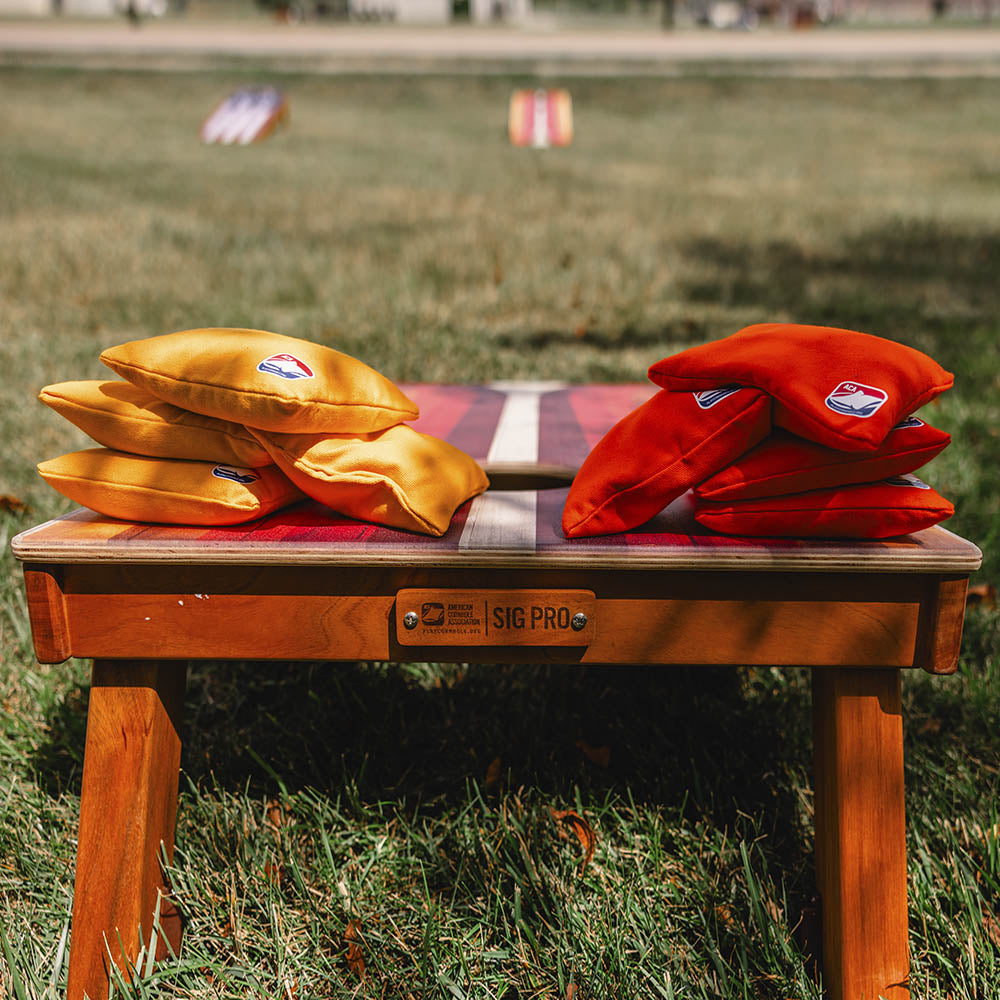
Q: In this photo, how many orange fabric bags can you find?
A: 4